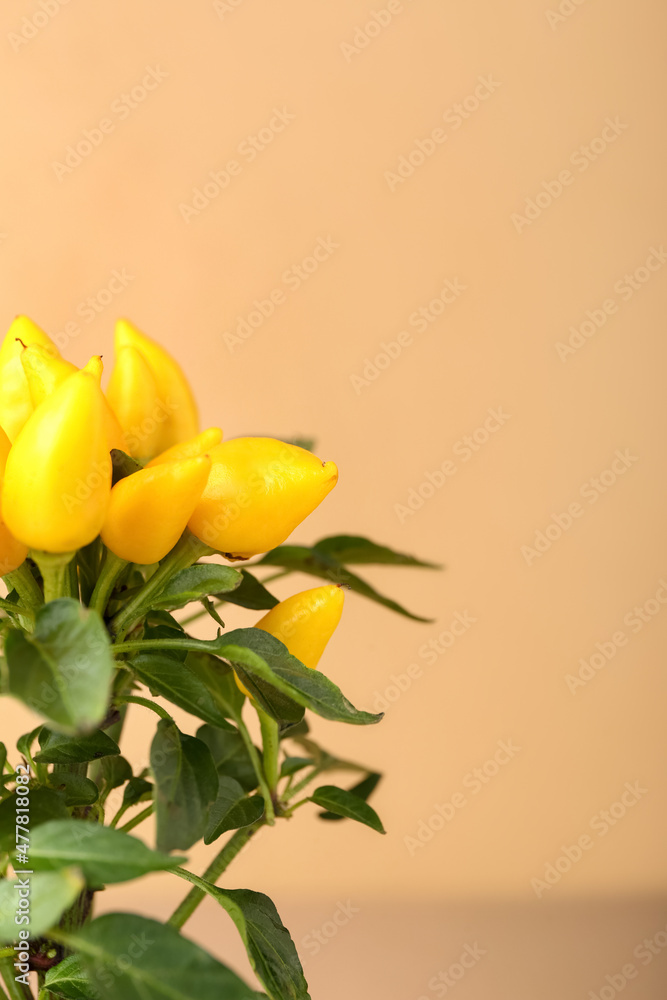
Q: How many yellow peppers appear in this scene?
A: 11